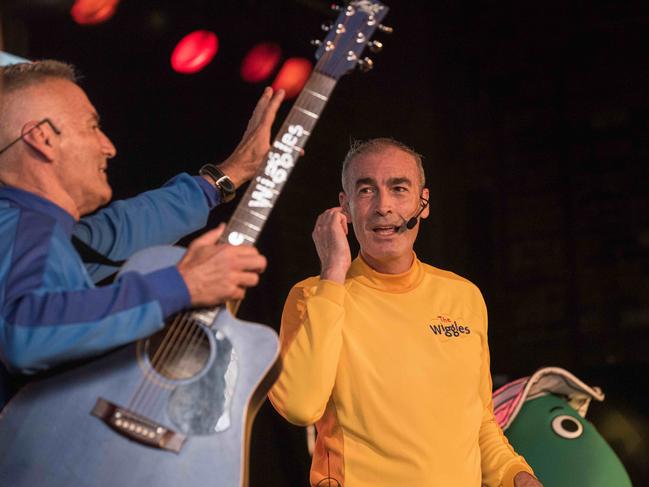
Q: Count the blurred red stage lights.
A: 4